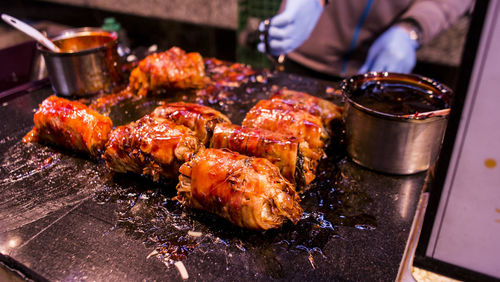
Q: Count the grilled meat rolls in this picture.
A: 8